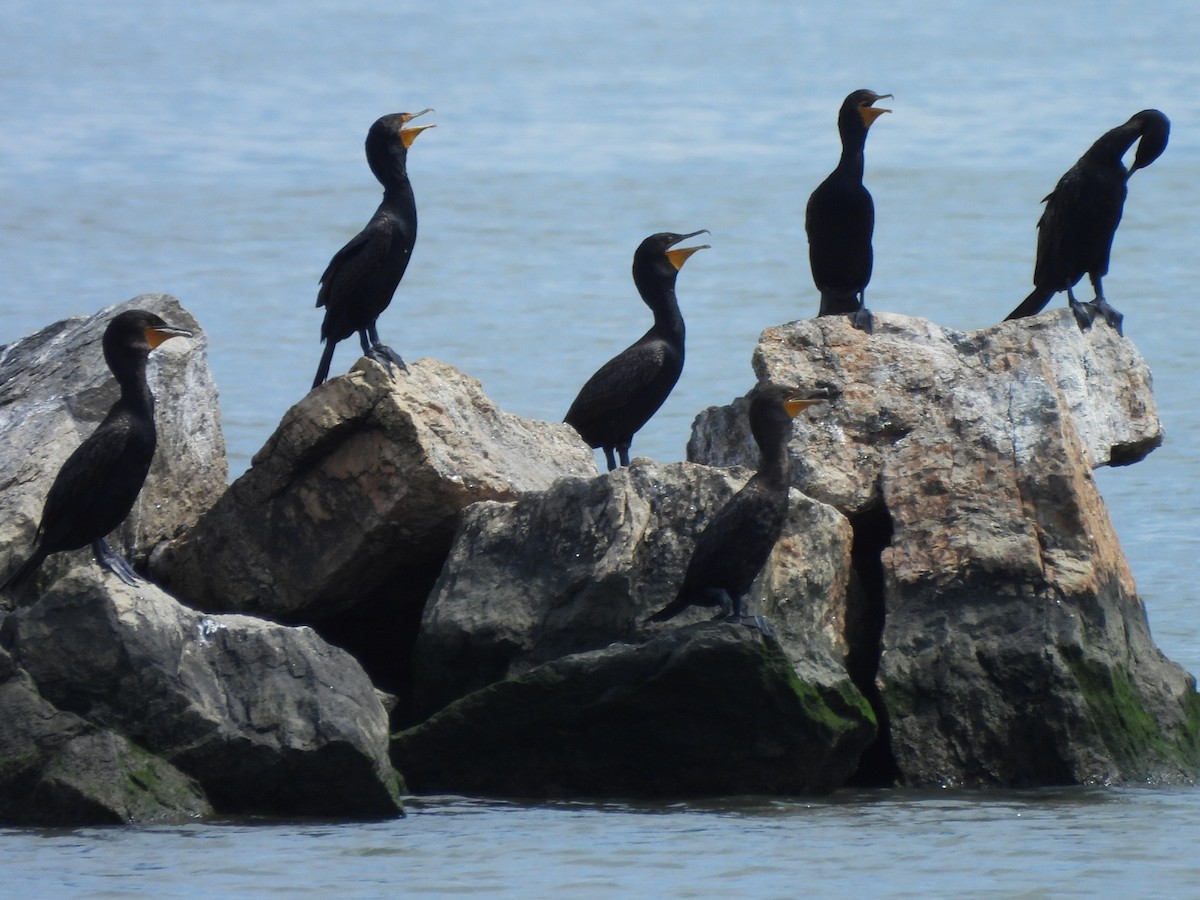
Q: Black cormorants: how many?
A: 6